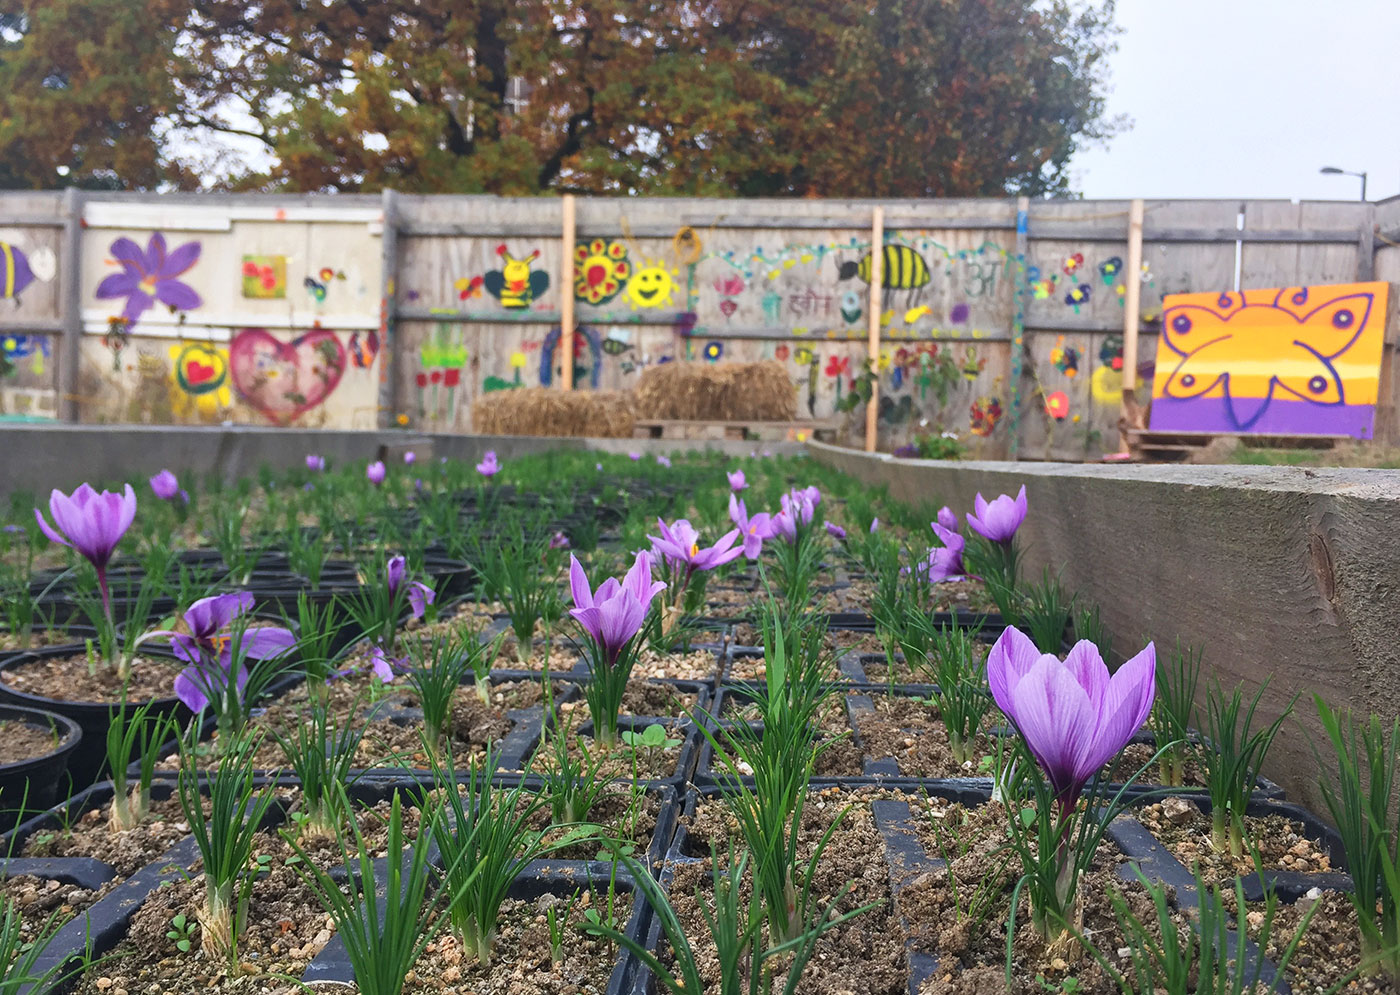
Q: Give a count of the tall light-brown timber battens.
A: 3